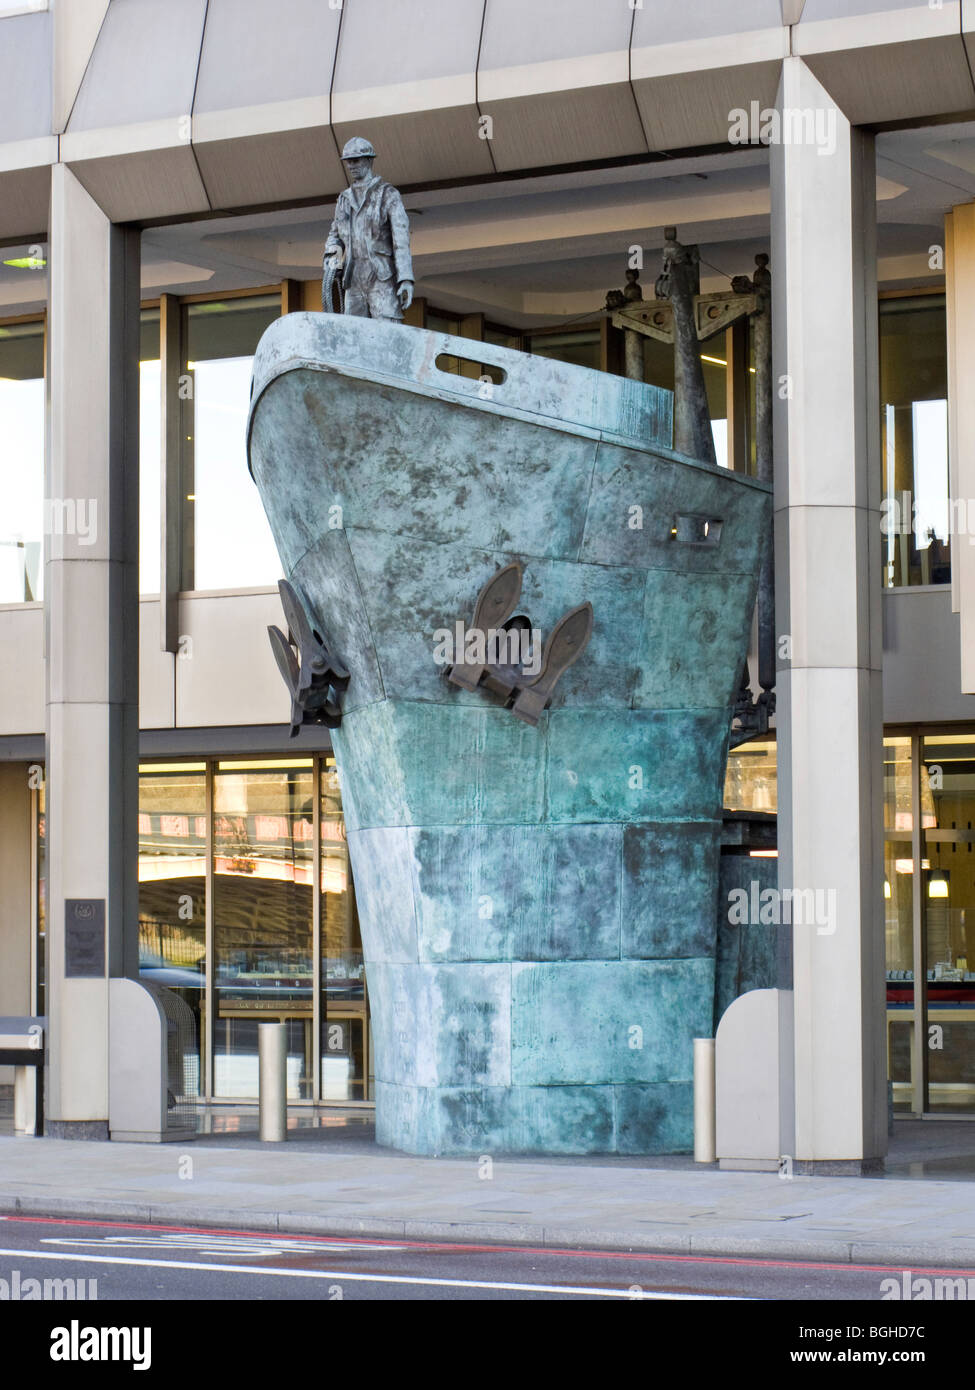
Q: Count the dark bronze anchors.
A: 2